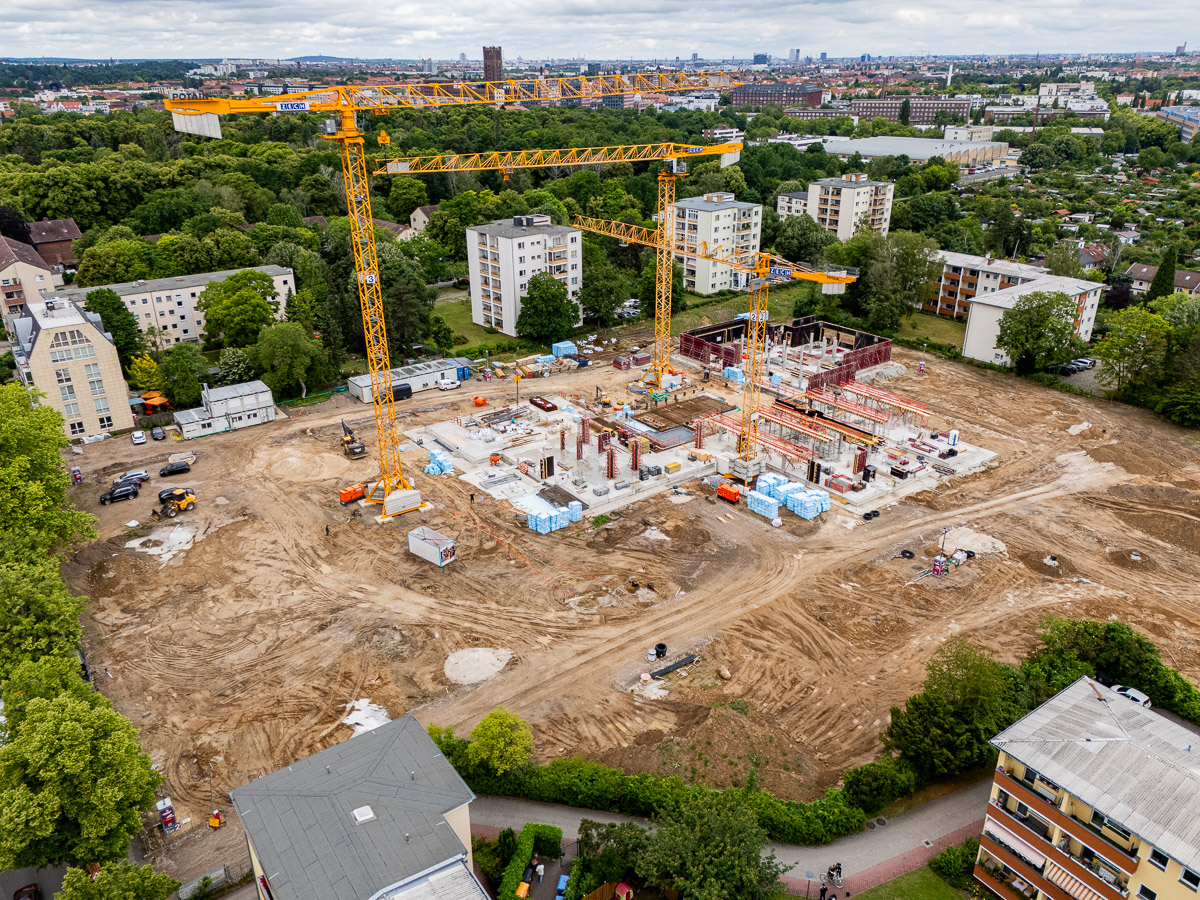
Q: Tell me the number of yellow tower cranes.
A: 3